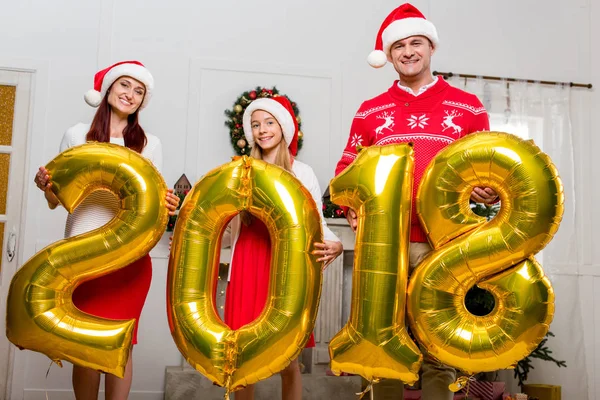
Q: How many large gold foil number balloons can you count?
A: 4